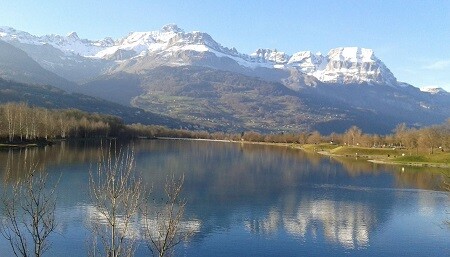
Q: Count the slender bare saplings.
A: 3